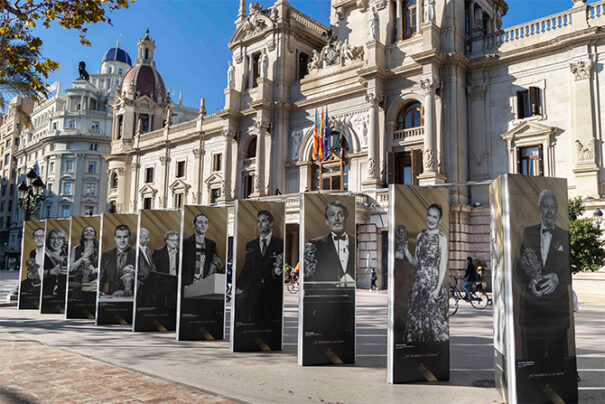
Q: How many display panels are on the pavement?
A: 10